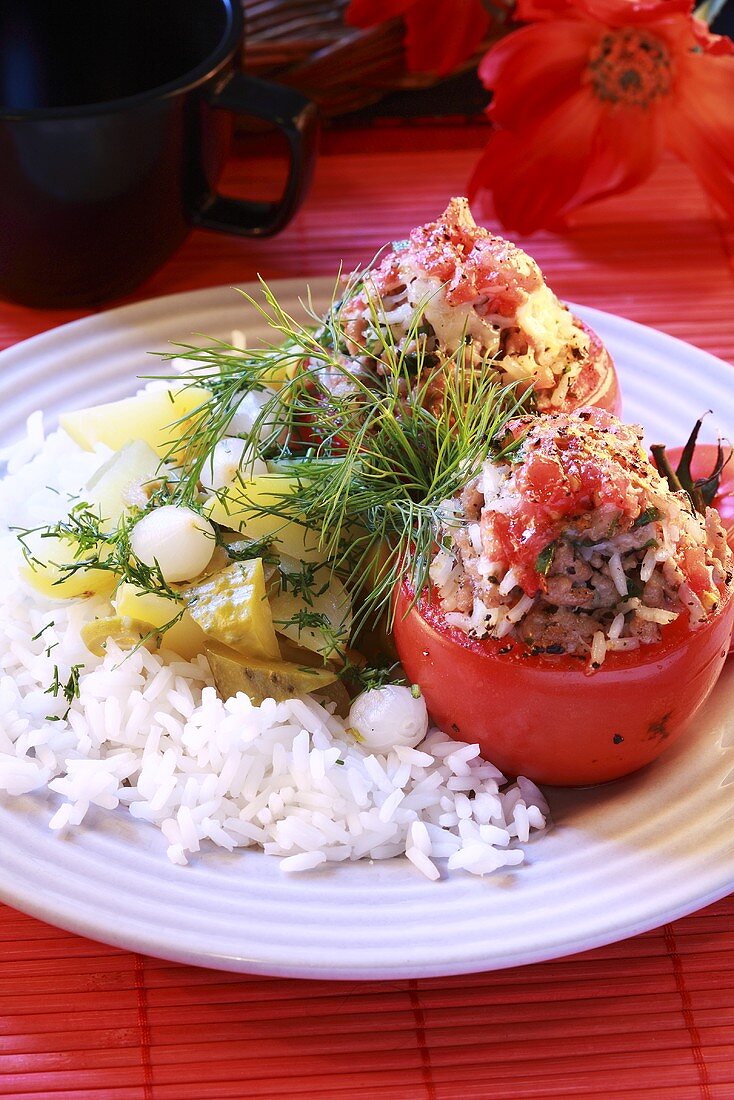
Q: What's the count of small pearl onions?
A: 4